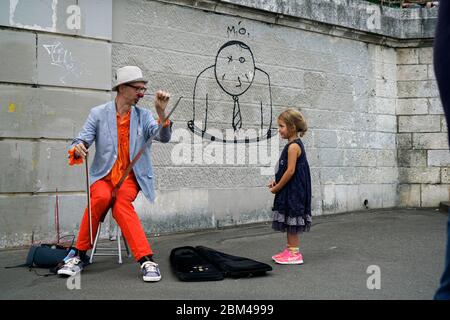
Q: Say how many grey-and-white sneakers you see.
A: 2